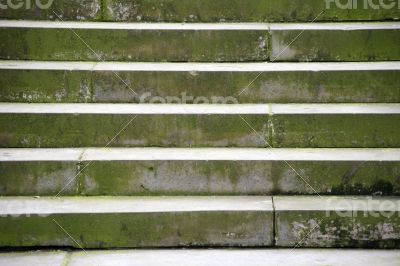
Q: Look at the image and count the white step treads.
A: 6